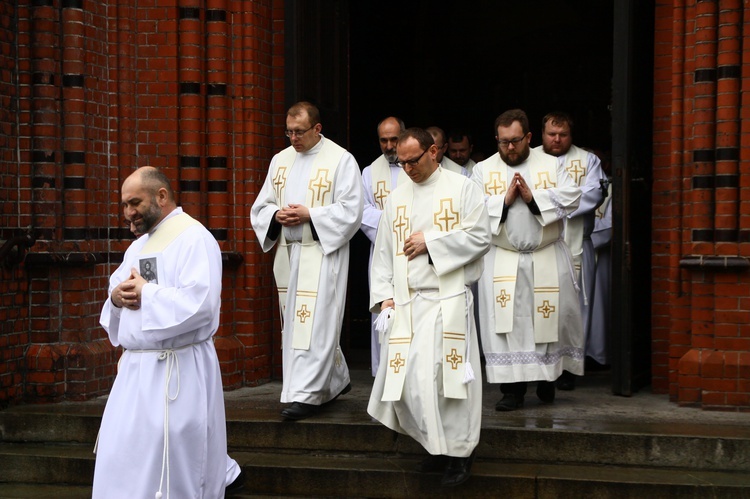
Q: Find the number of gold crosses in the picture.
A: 13